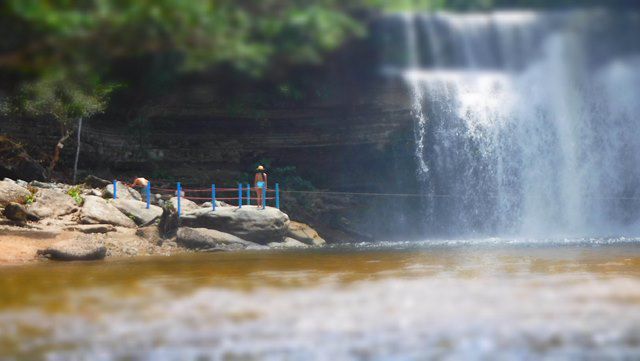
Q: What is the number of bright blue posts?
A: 8